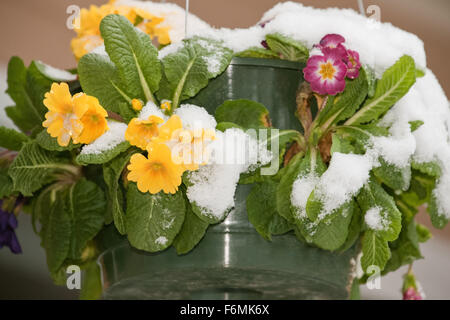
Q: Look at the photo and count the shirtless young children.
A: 0